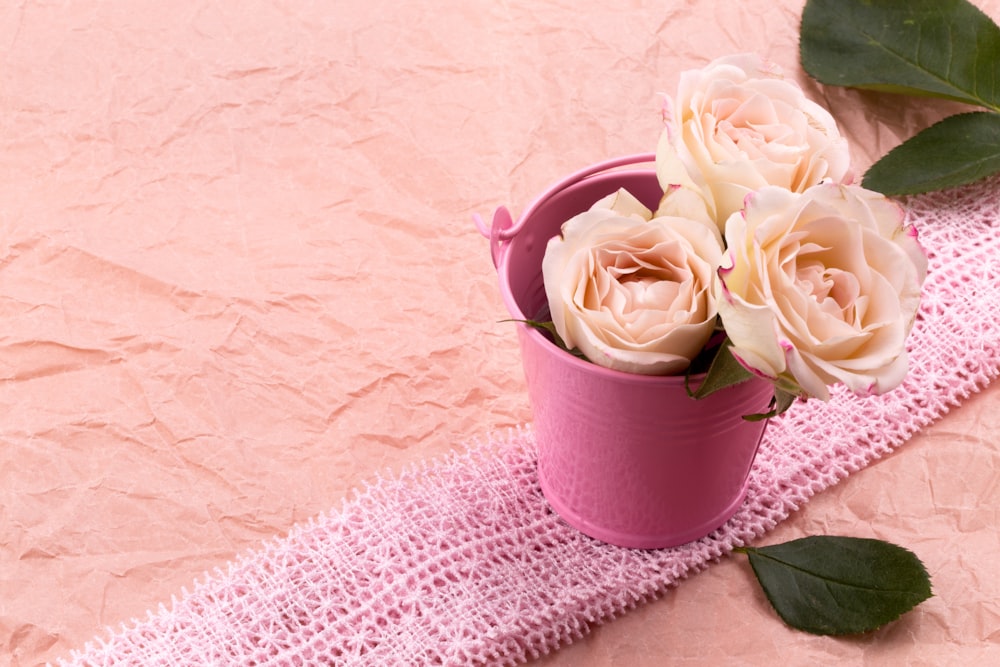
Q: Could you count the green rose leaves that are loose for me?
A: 3